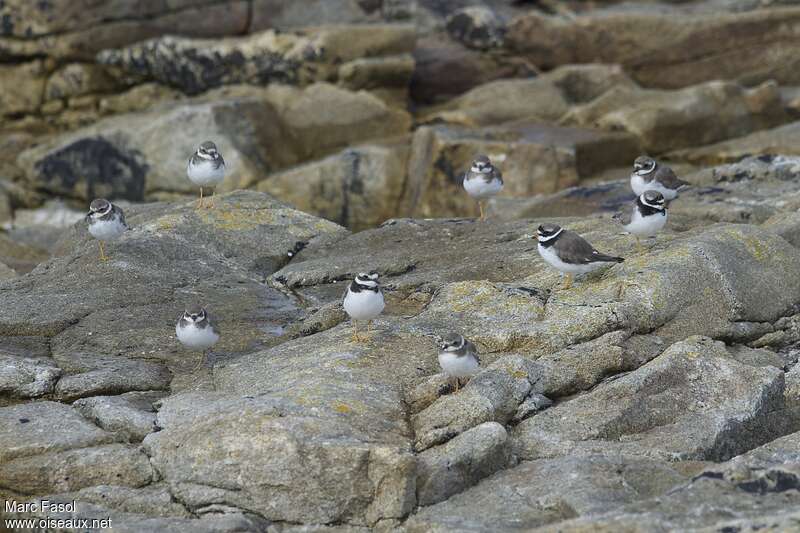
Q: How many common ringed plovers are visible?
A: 9